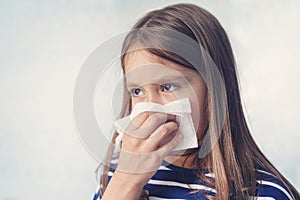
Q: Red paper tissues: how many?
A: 0